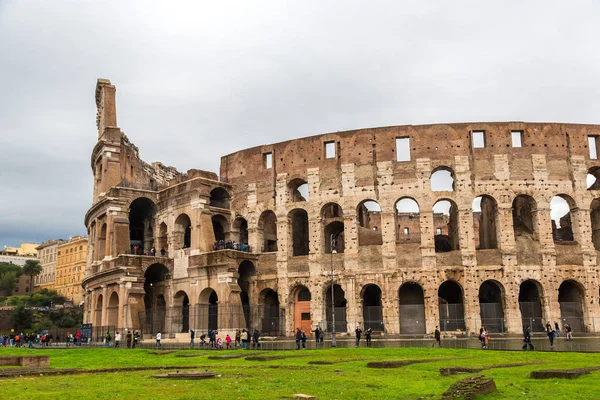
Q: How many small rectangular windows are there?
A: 6